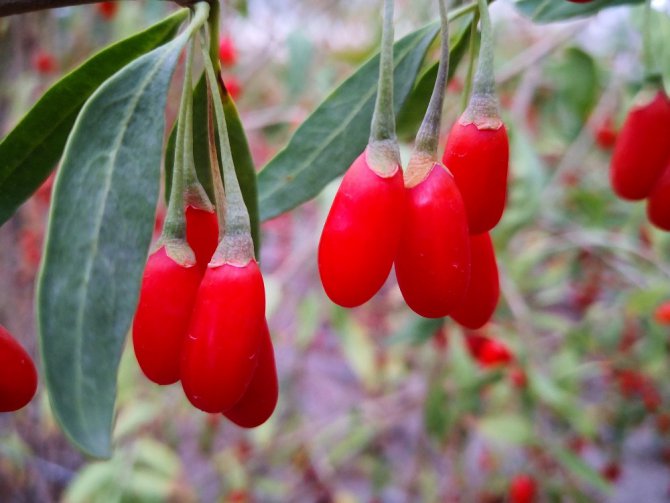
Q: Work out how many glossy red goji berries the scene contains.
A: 11